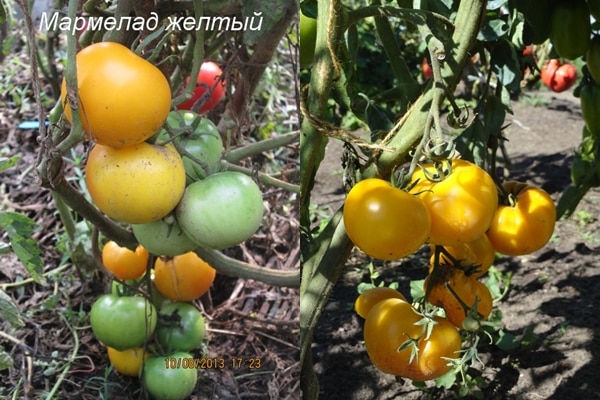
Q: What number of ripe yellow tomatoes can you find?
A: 12